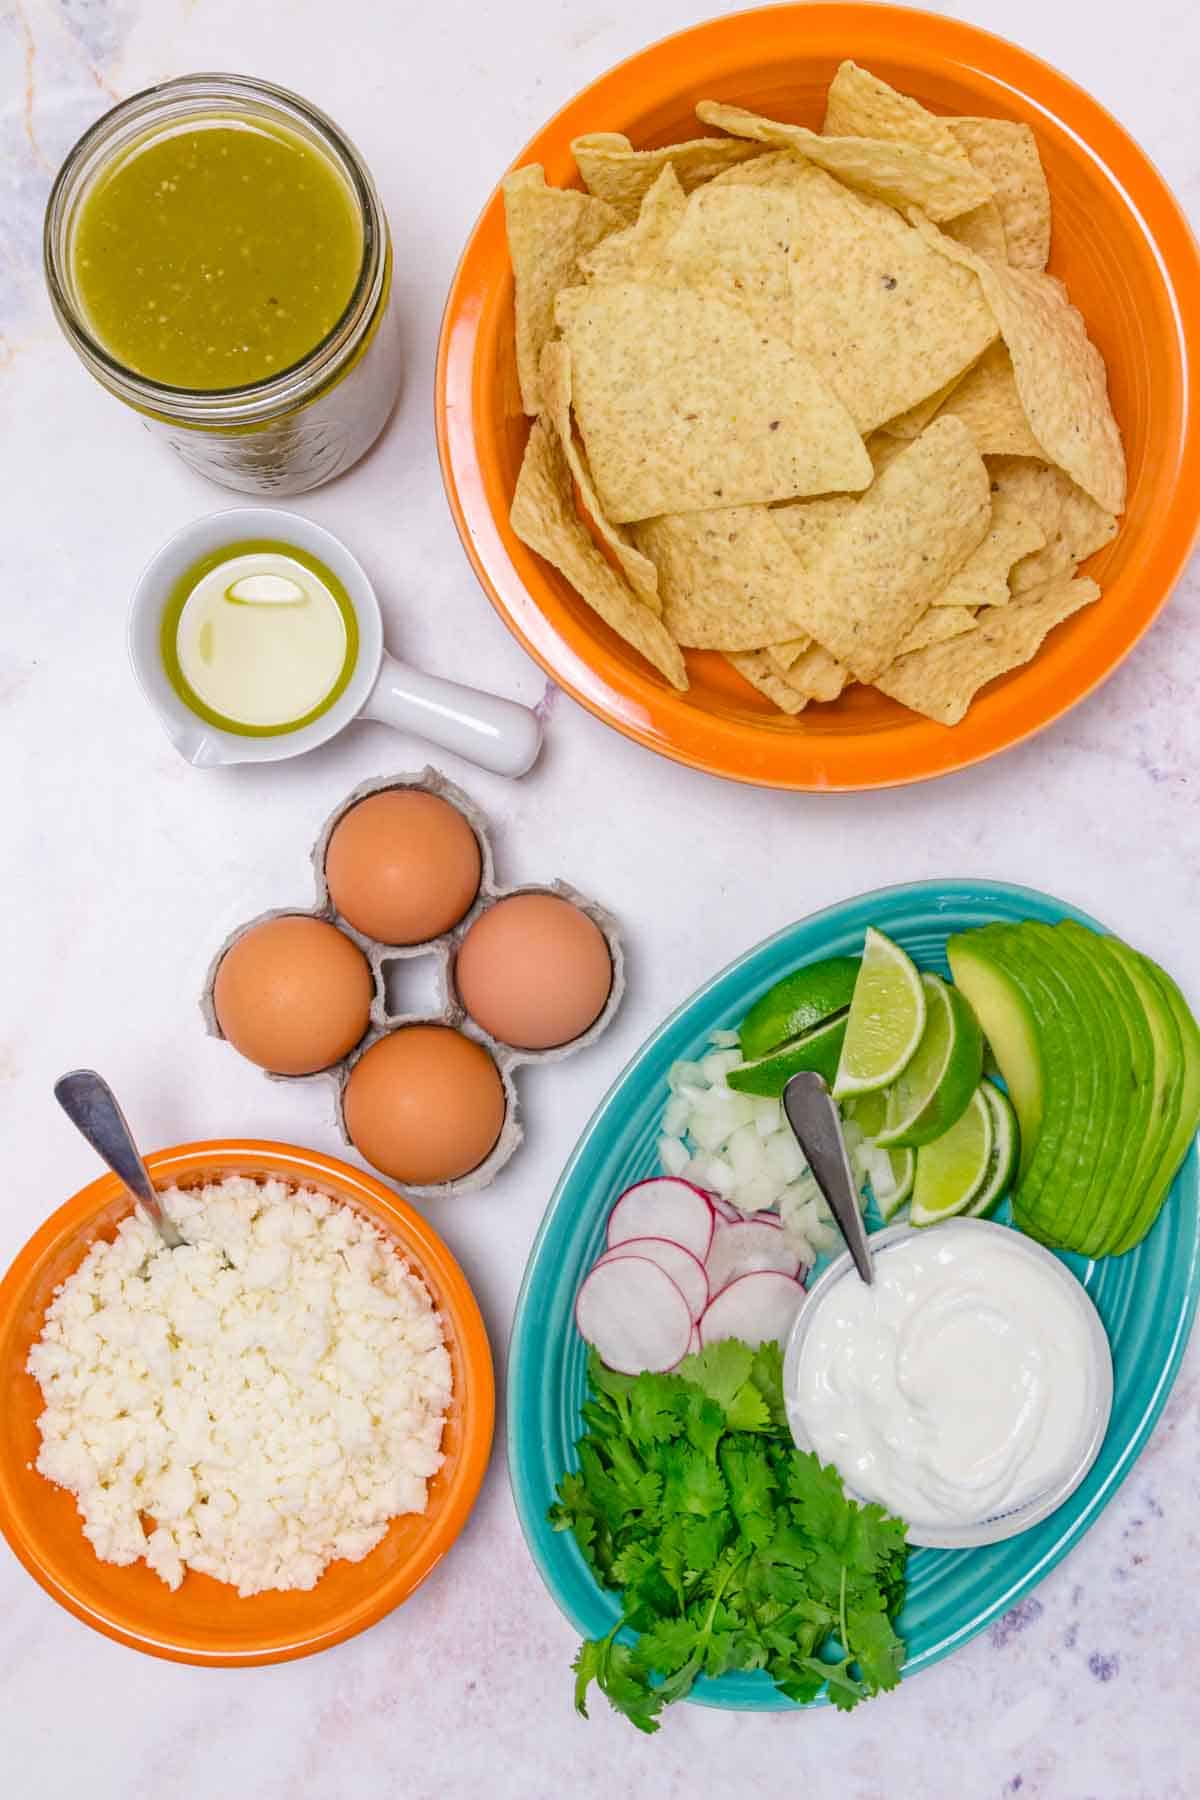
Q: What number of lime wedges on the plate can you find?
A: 7